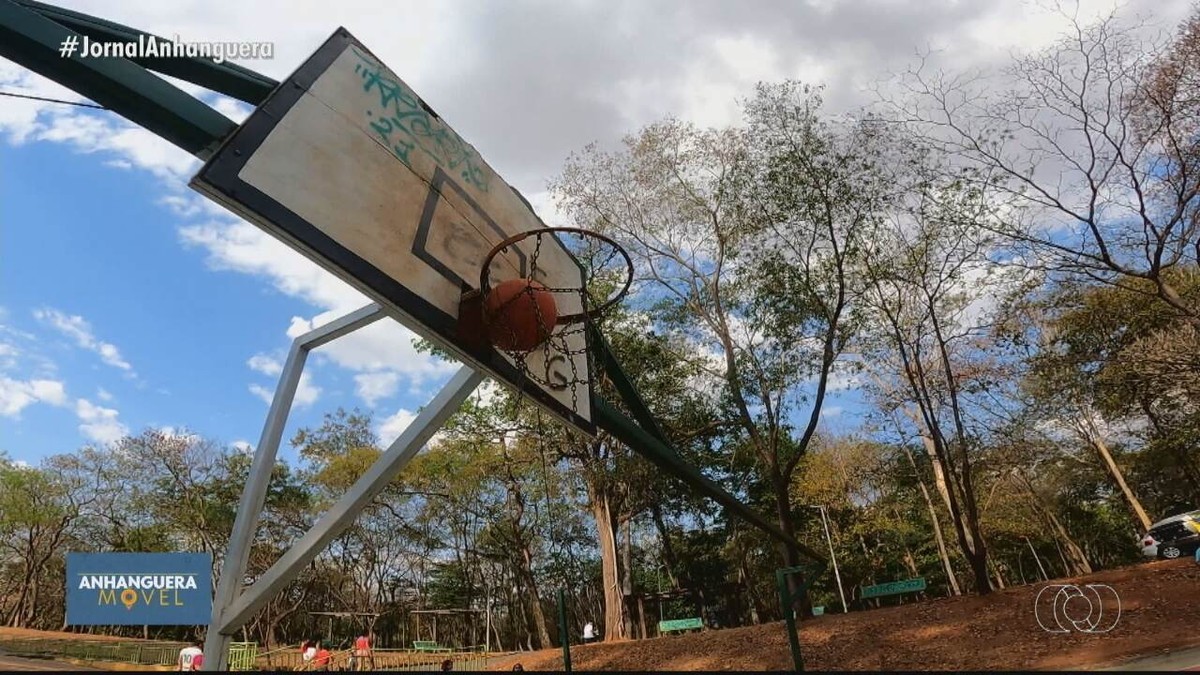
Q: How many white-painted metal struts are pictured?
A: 2